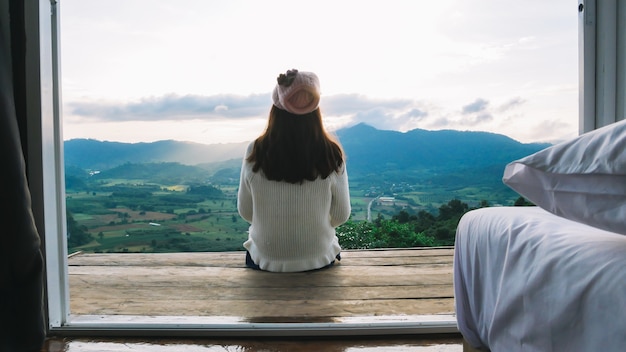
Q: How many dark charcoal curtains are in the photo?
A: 1